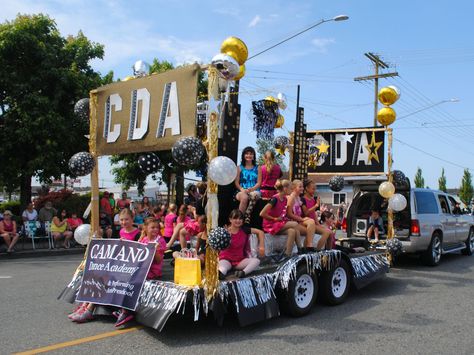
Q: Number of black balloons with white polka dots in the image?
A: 9